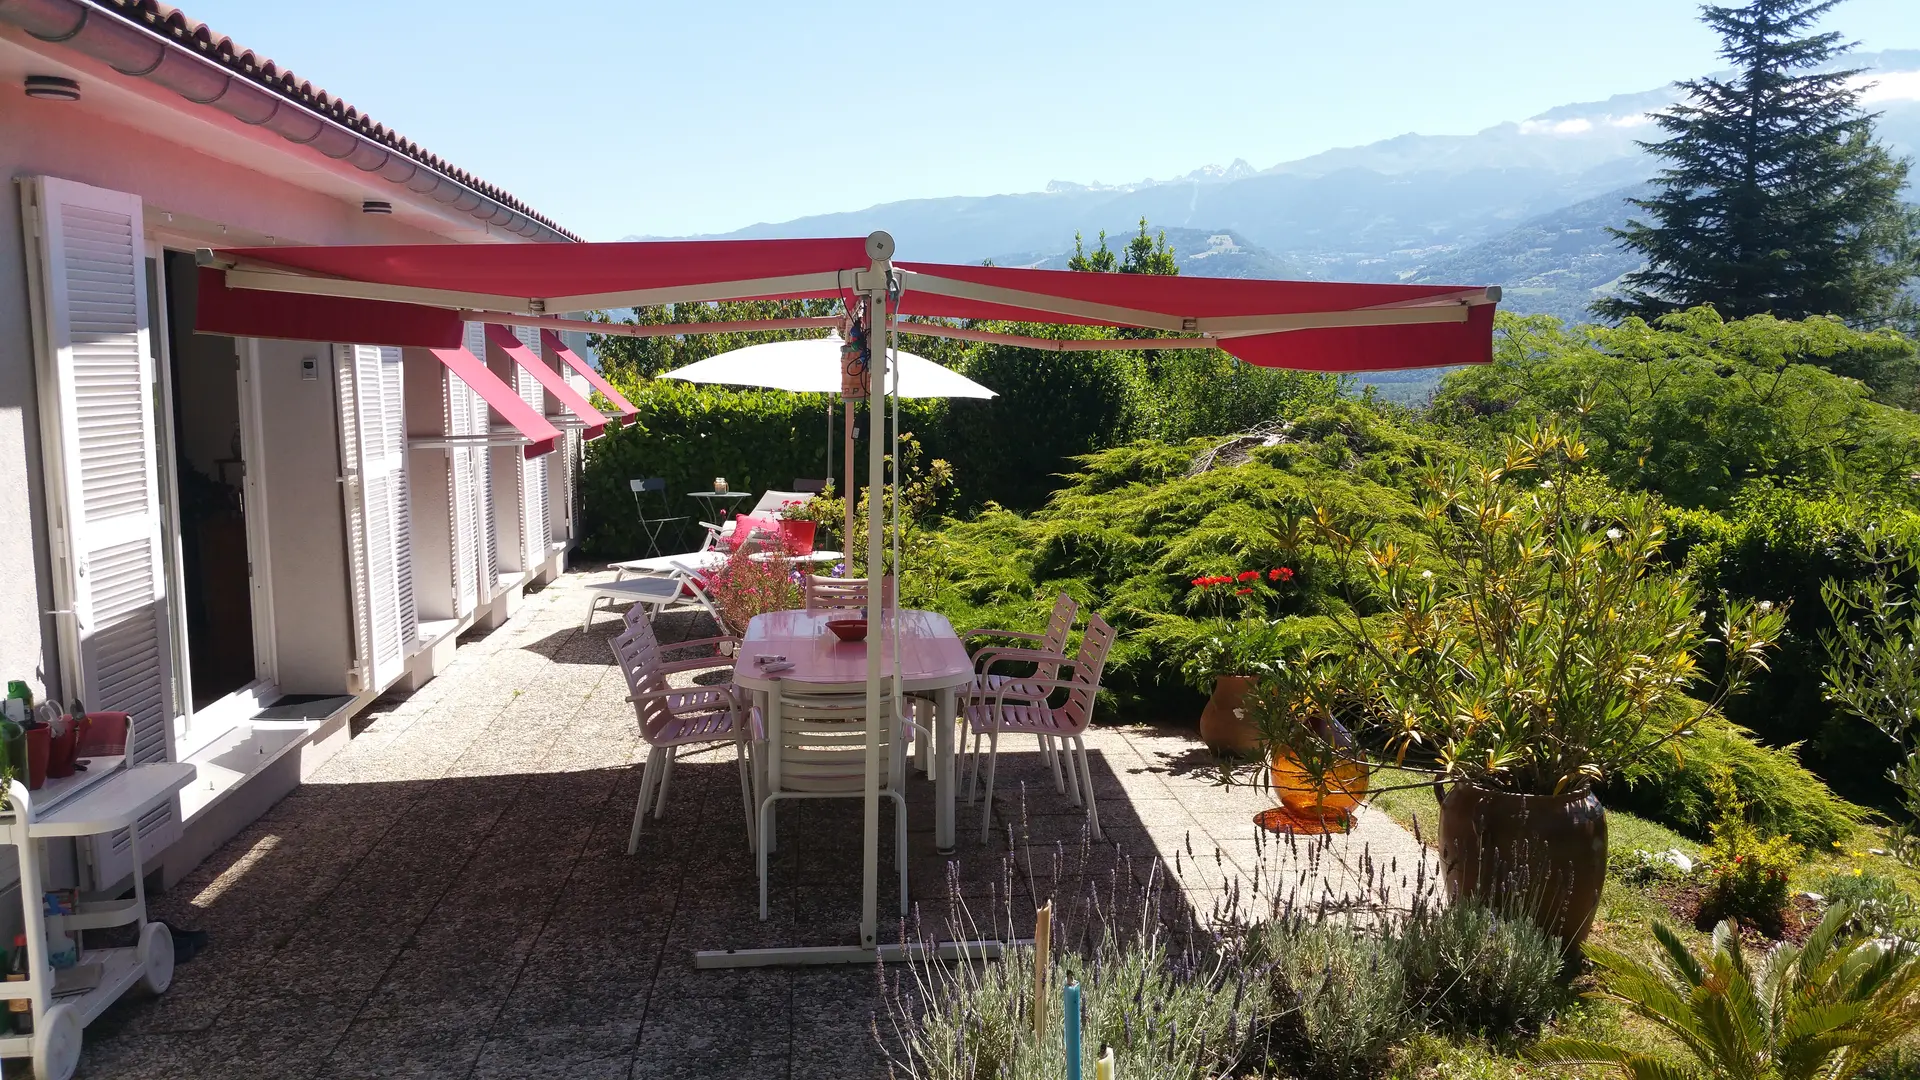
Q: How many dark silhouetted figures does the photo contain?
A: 0